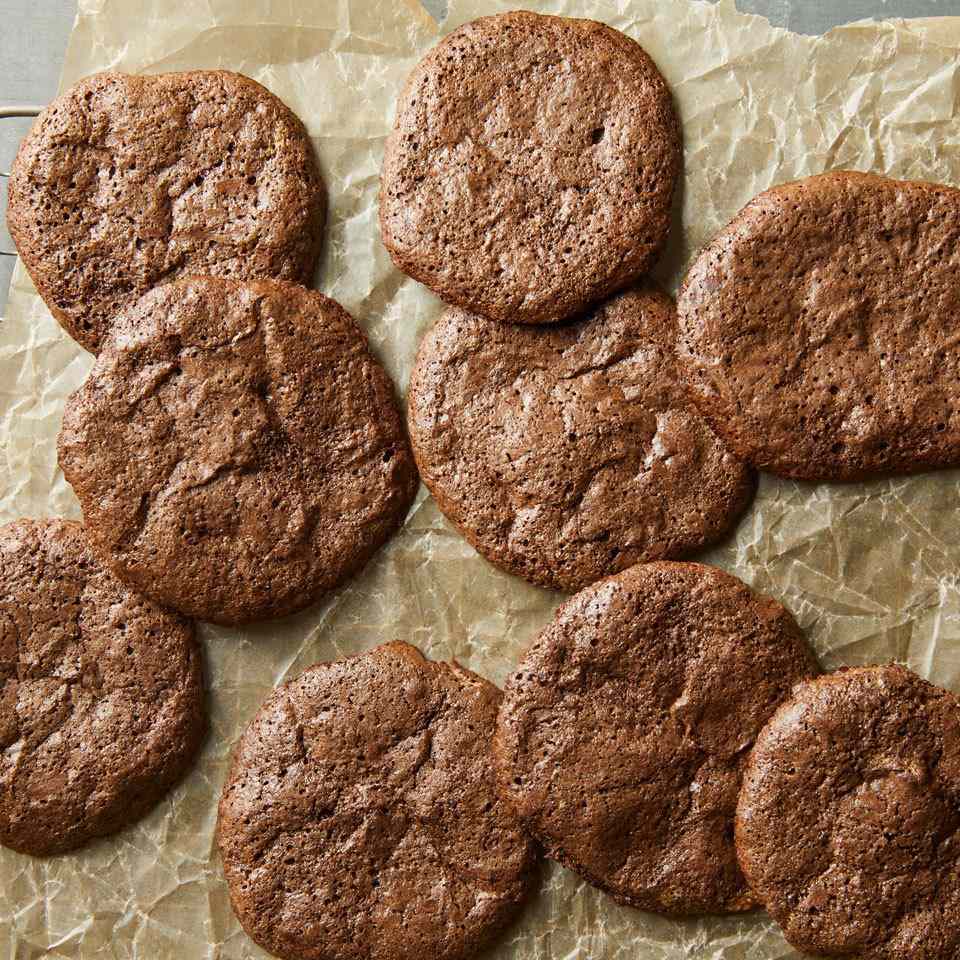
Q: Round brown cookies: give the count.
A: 9